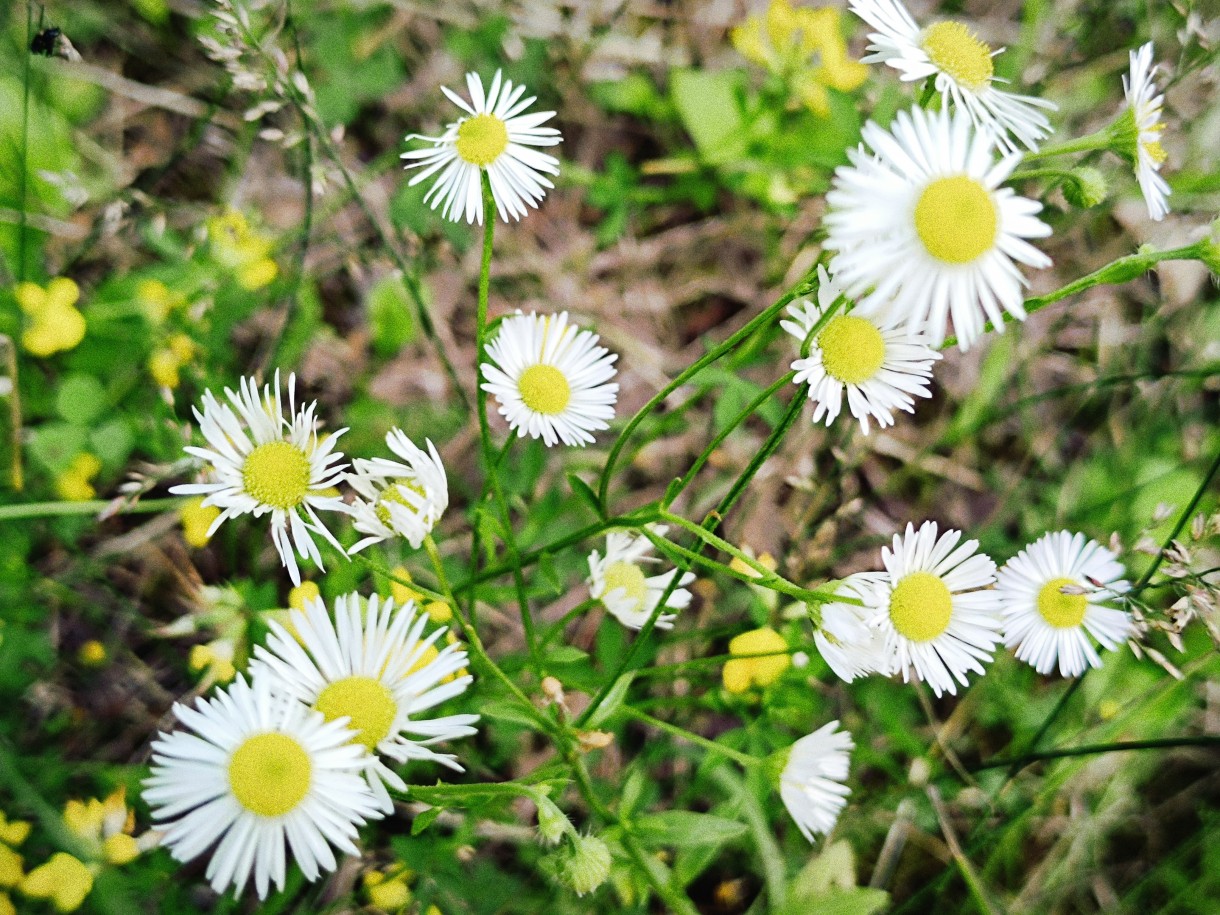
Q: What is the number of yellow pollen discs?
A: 13